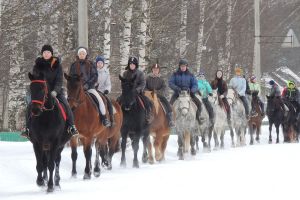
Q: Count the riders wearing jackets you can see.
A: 12